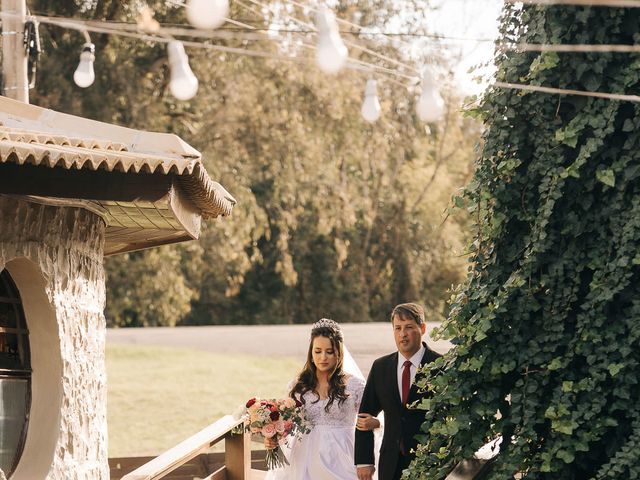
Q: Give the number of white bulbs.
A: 6